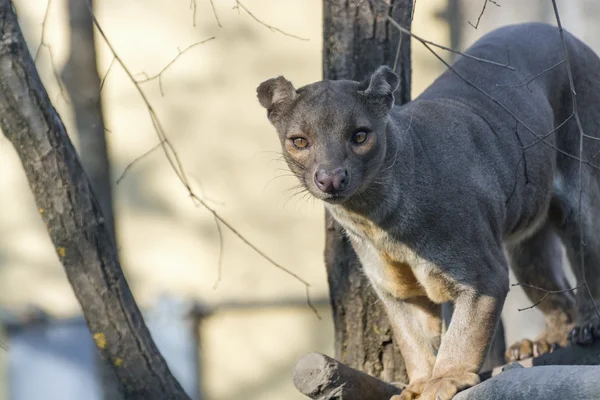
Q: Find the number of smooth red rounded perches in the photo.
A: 0